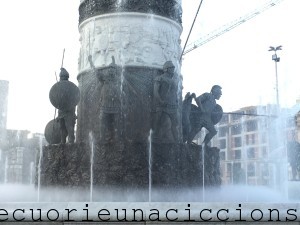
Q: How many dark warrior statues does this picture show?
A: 4